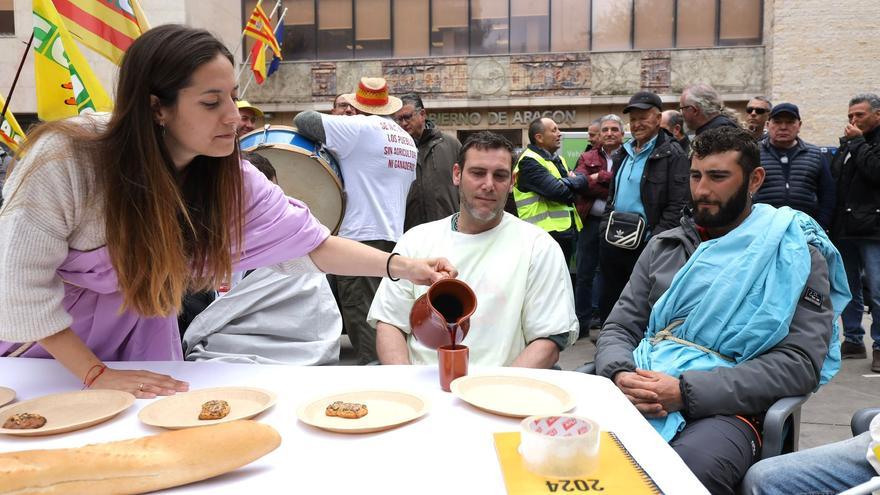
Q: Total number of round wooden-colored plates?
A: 5